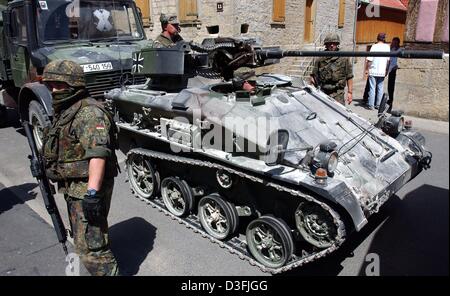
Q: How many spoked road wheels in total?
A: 4